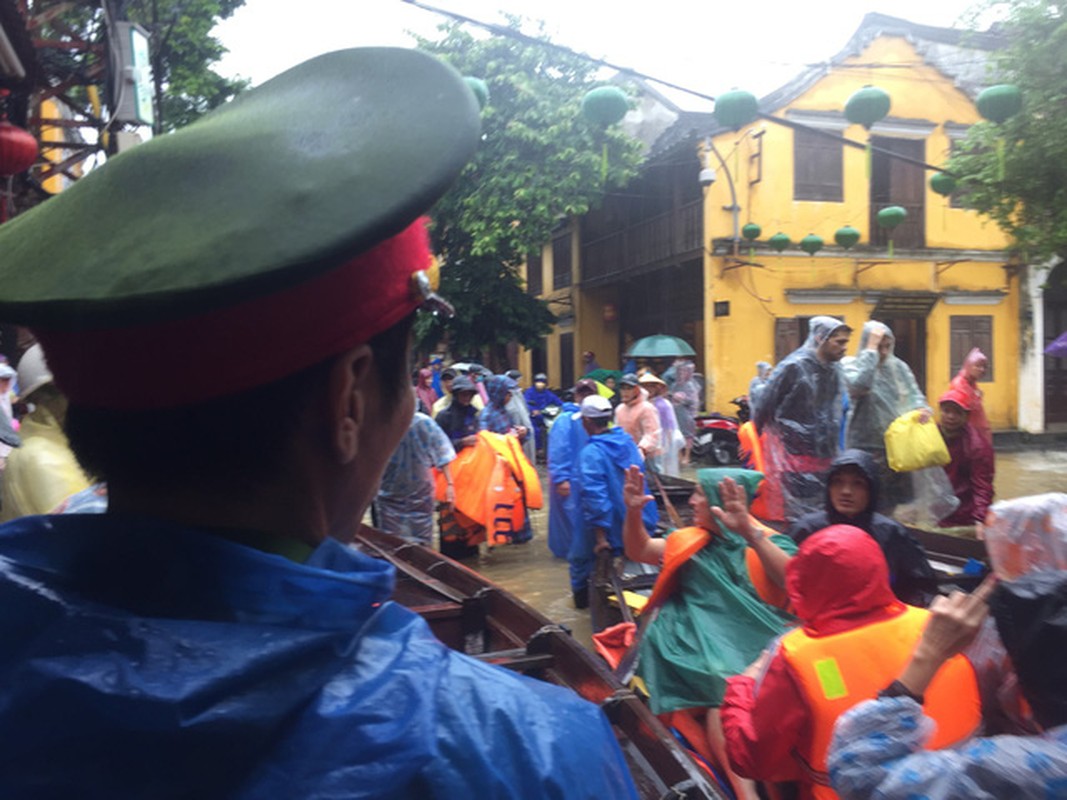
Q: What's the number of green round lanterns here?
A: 11